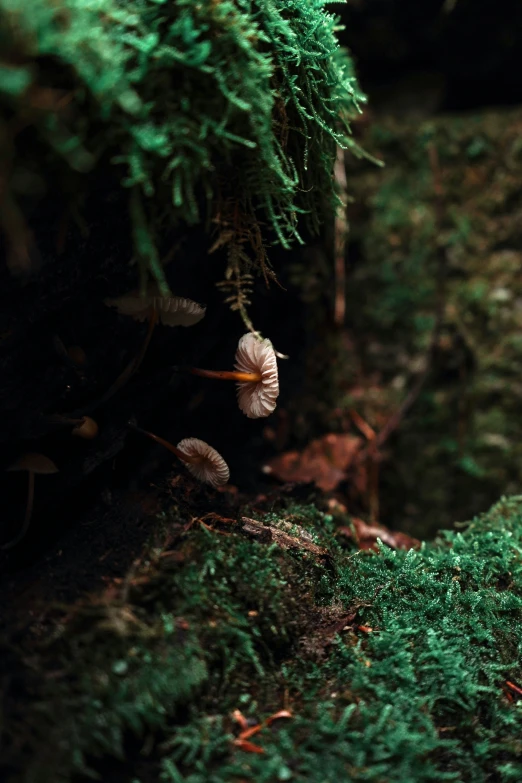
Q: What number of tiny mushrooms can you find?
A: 5